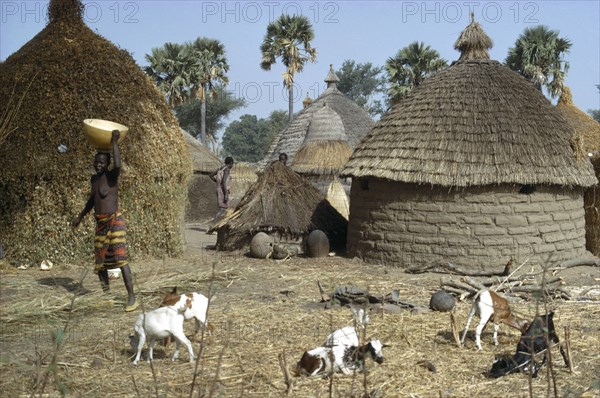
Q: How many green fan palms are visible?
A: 5